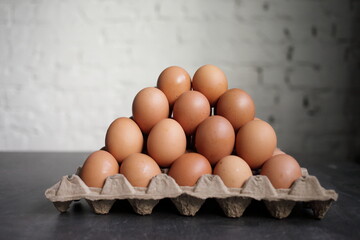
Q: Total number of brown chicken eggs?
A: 14